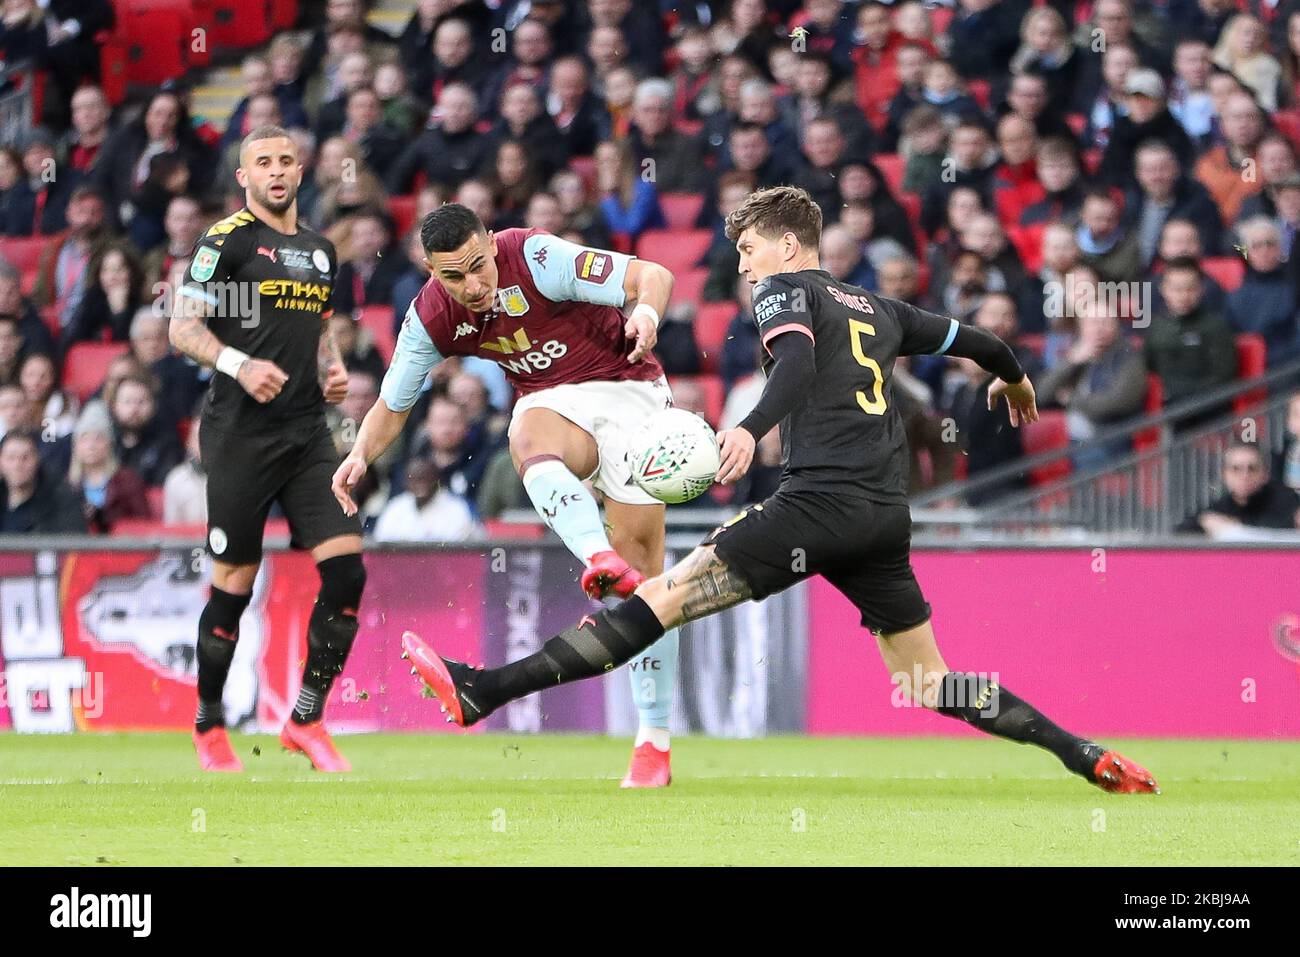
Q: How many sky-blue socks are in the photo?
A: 2